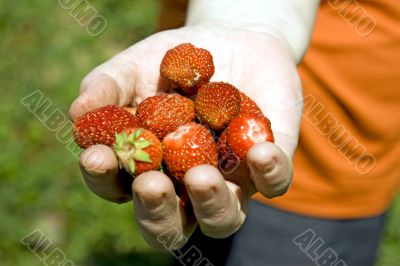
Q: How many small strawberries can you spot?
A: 8